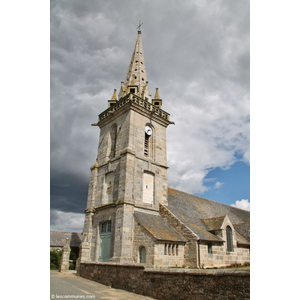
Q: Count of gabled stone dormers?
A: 1